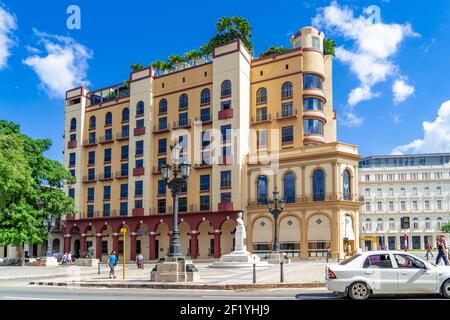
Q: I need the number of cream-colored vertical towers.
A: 3